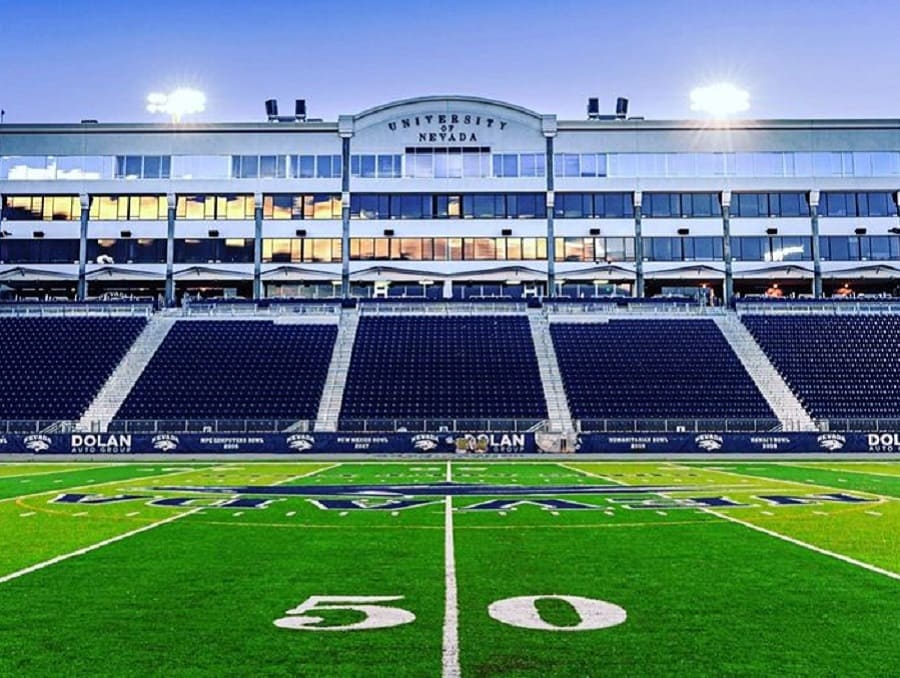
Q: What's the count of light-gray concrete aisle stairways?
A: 4